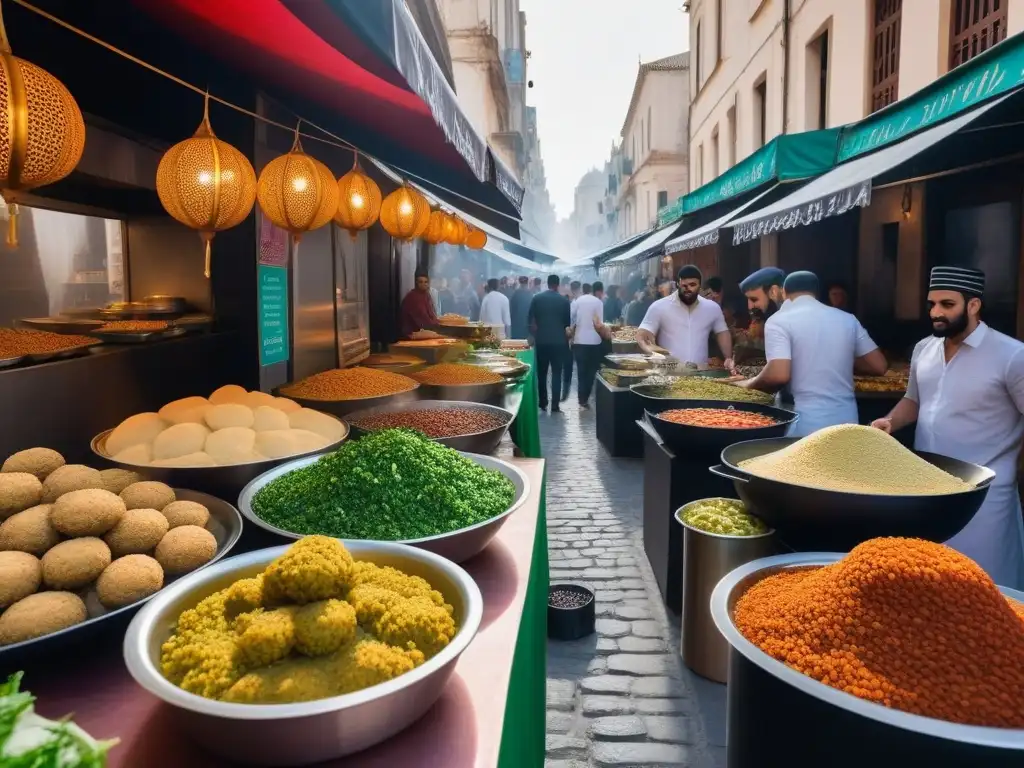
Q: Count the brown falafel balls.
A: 14